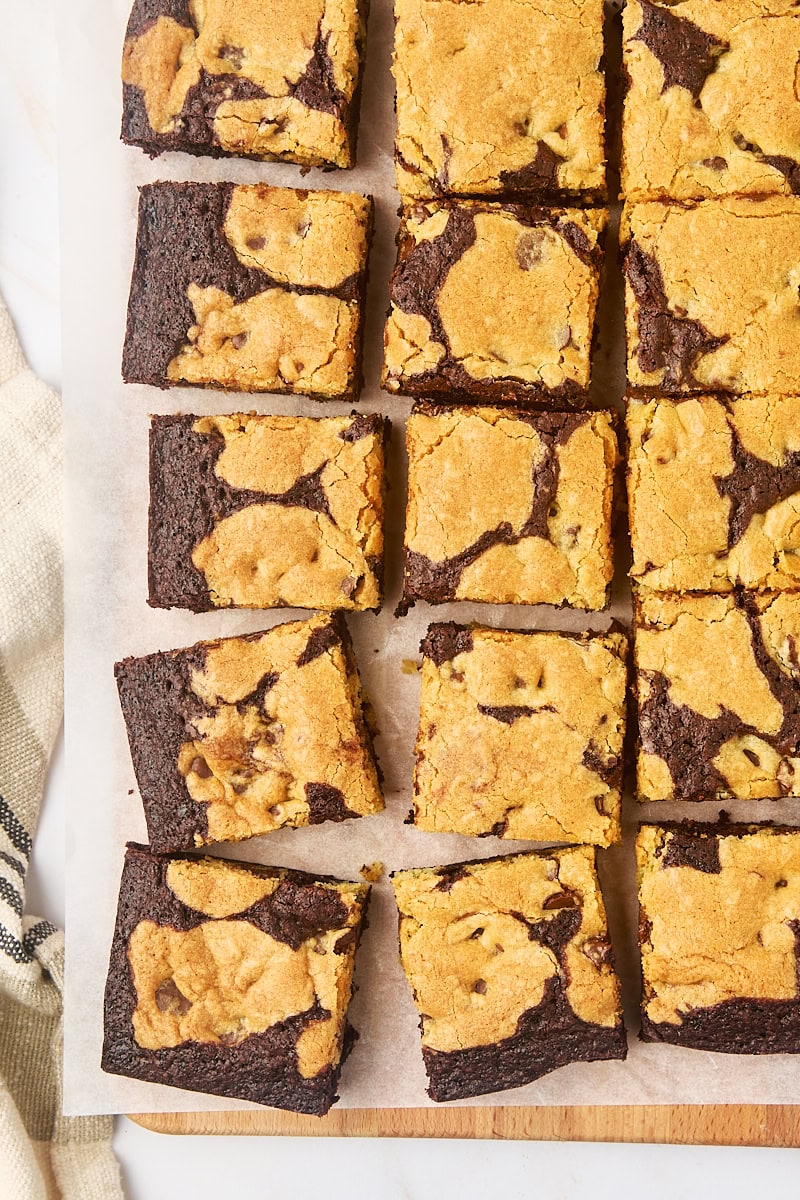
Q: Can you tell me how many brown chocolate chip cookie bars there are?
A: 15